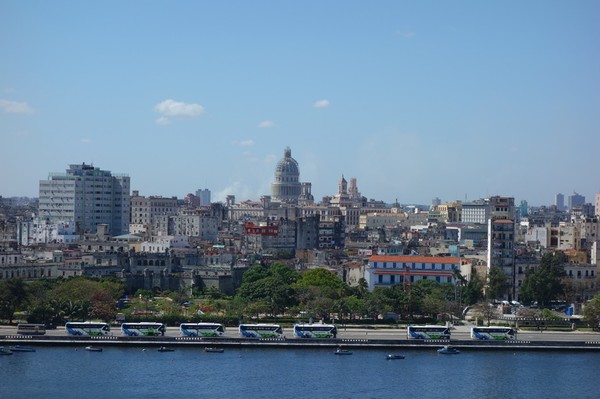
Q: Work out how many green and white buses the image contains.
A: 7